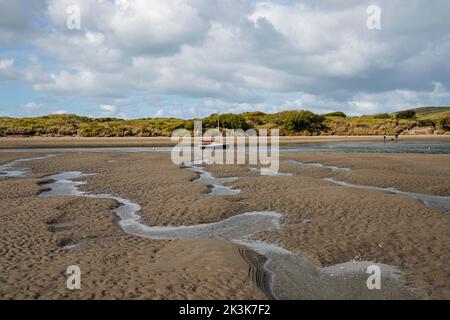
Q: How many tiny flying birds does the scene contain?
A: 0